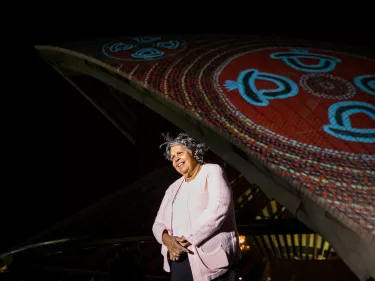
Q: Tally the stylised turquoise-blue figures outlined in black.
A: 8